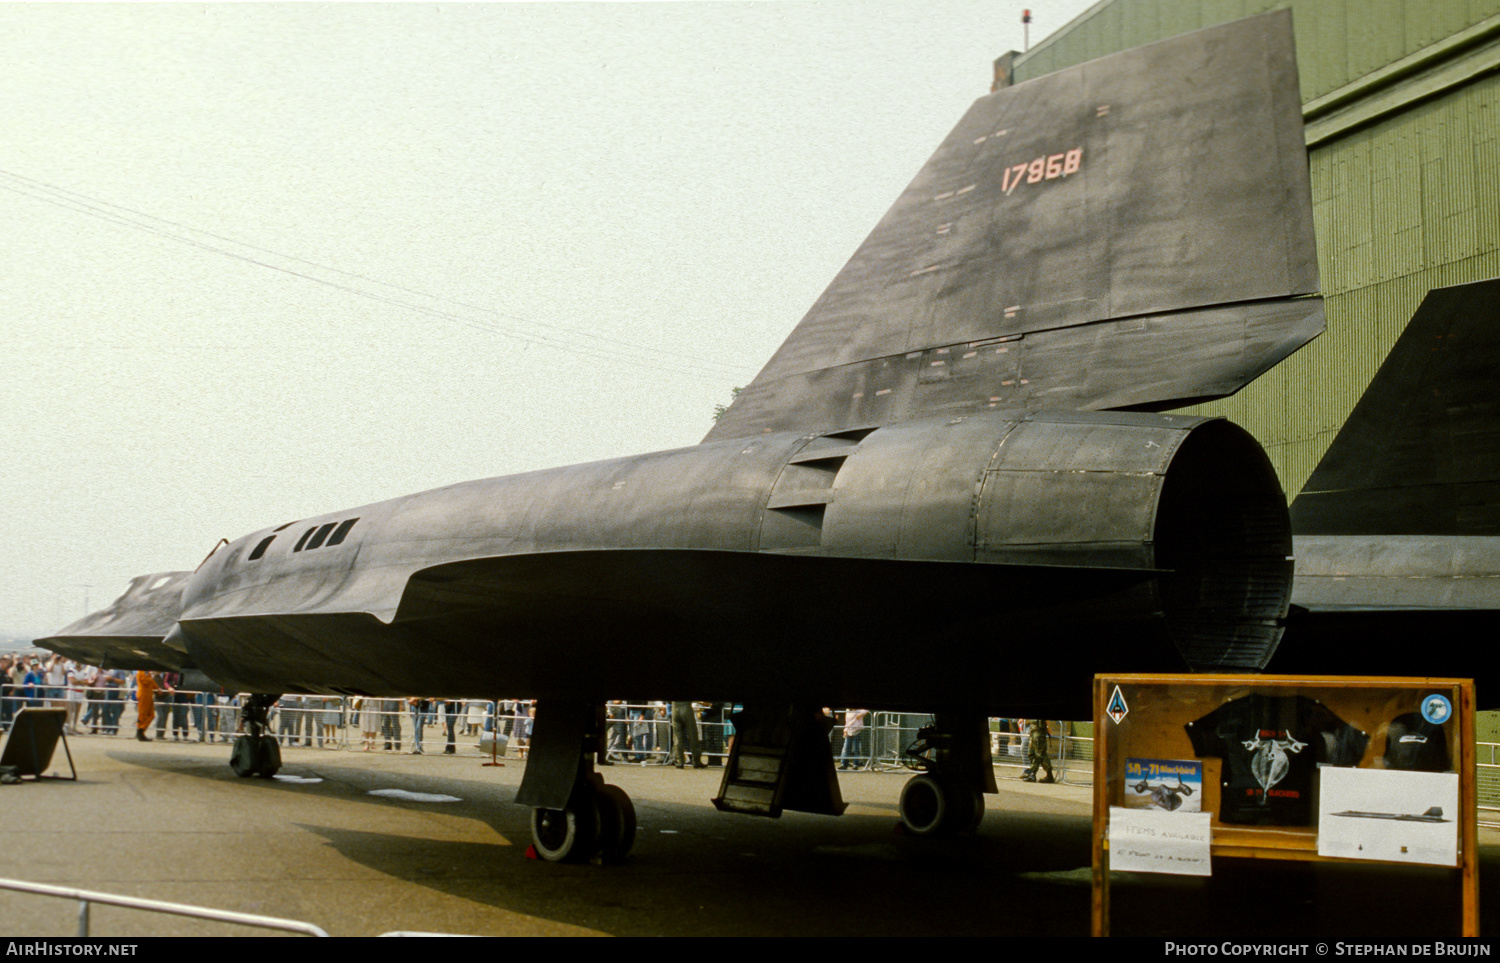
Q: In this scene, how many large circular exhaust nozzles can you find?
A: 1